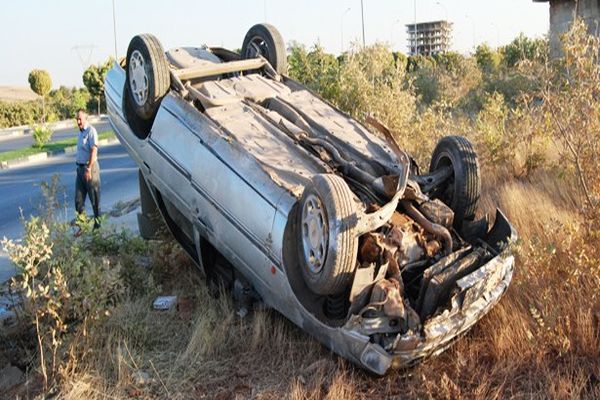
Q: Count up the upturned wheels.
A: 4